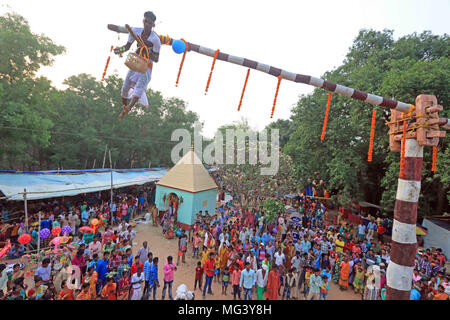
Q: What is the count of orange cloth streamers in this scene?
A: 9